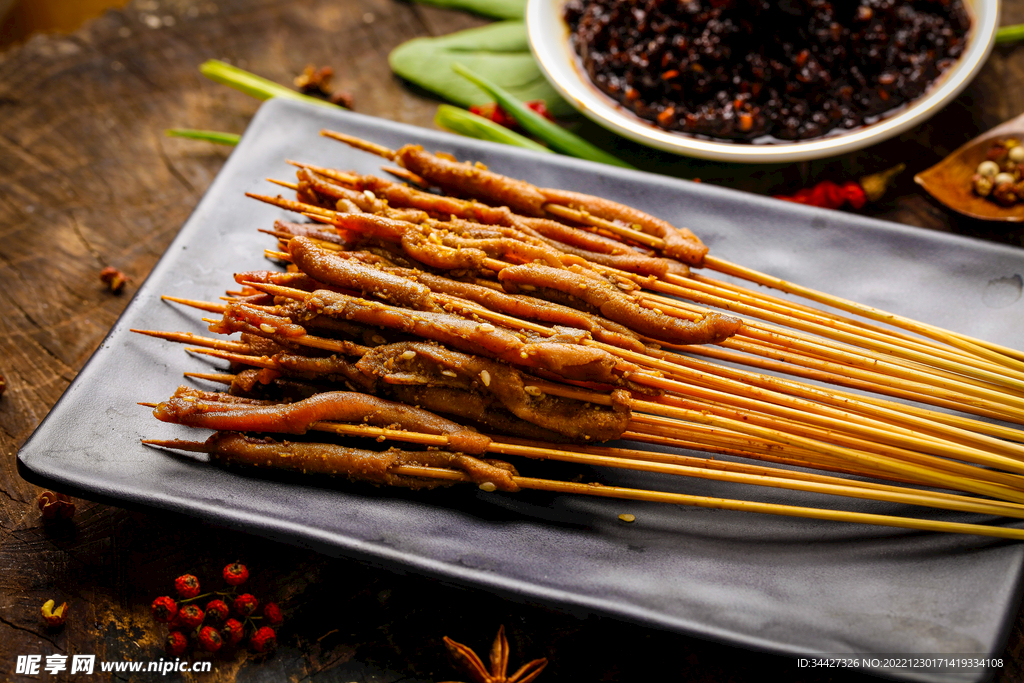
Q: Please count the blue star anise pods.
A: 0